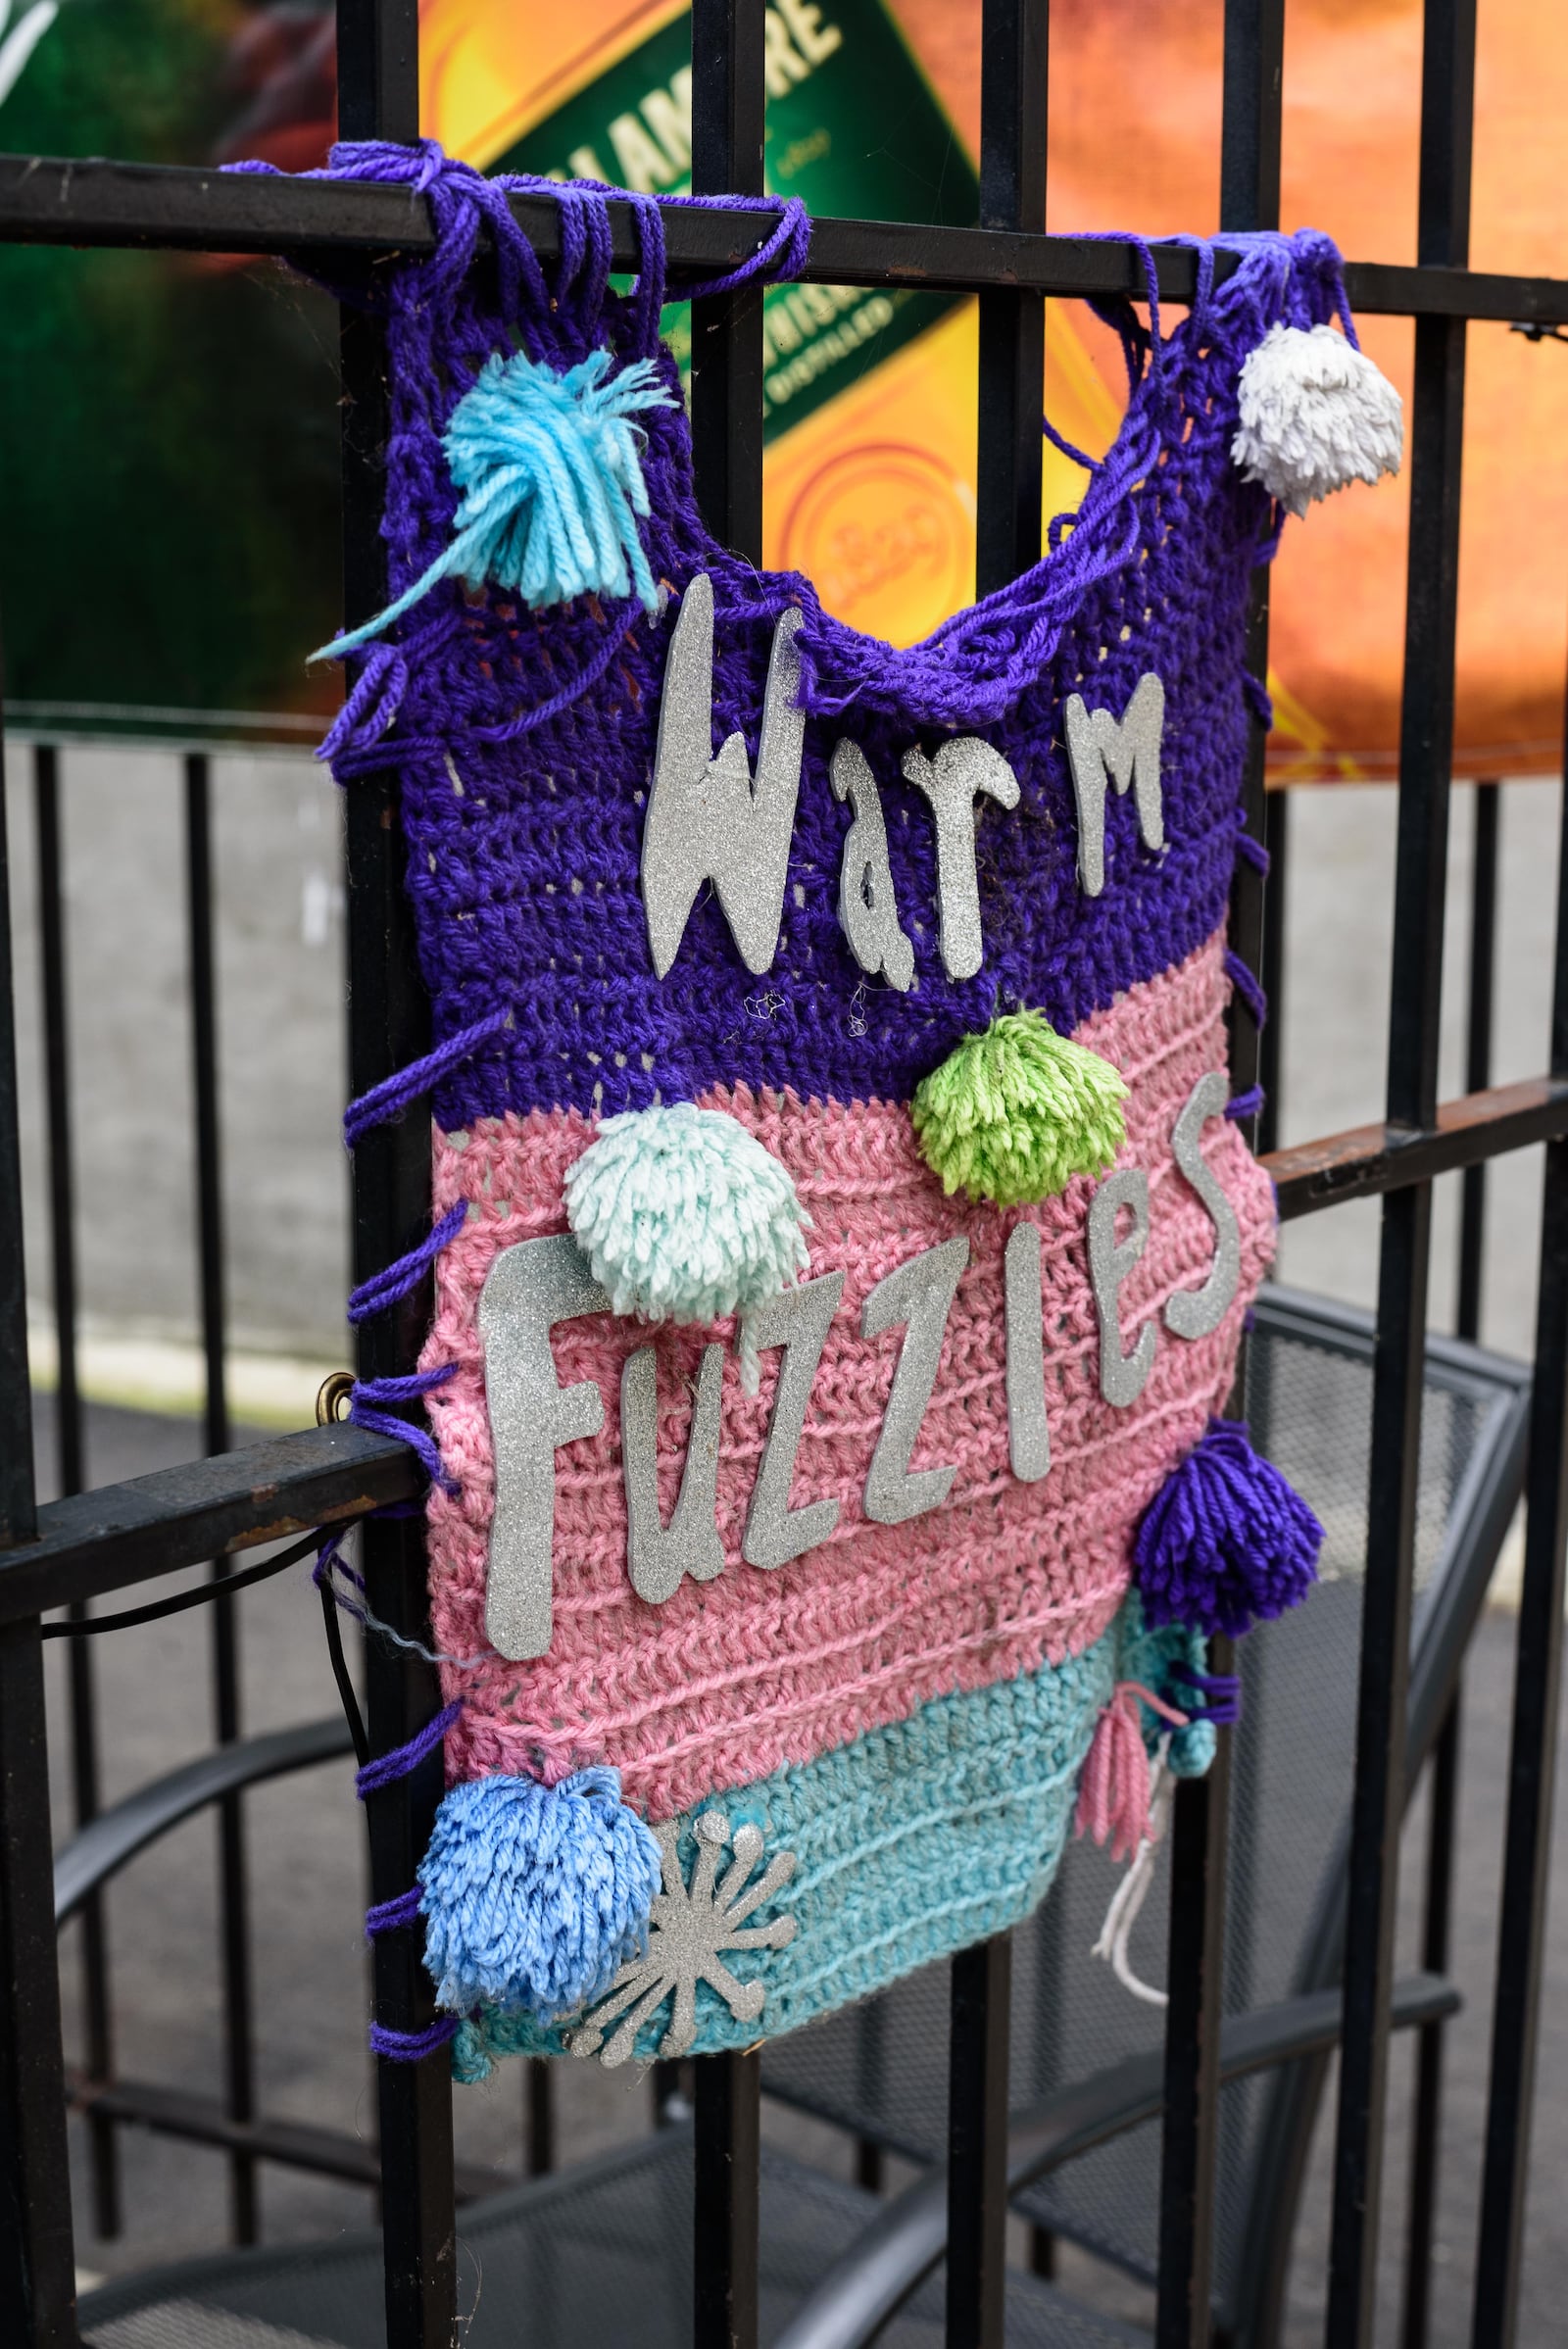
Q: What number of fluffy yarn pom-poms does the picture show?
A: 6